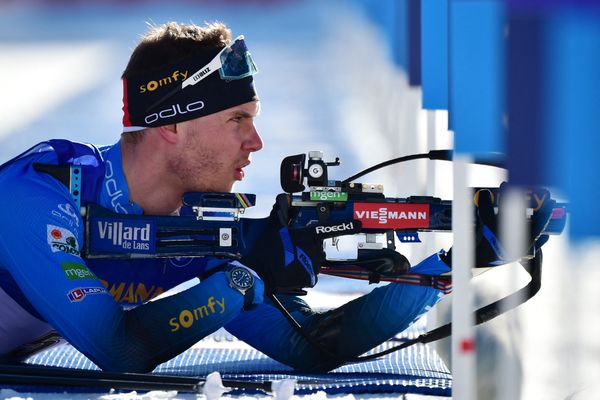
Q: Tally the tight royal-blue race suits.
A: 1